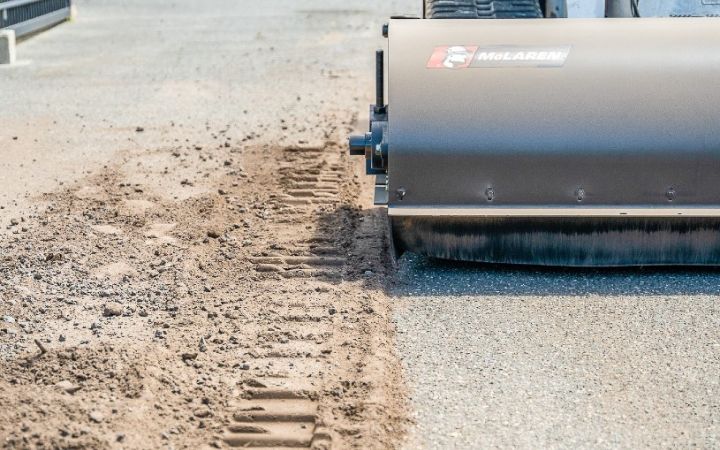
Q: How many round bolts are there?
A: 4